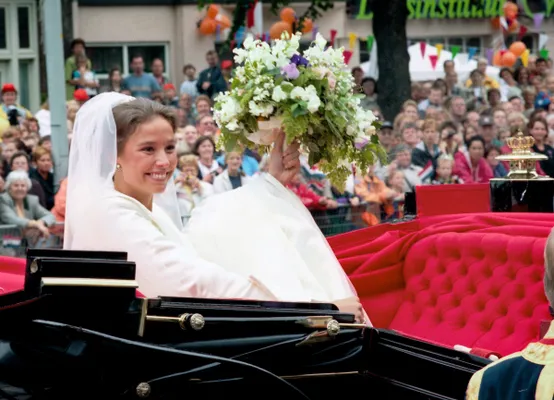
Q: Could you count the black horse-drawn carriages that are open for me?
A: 1